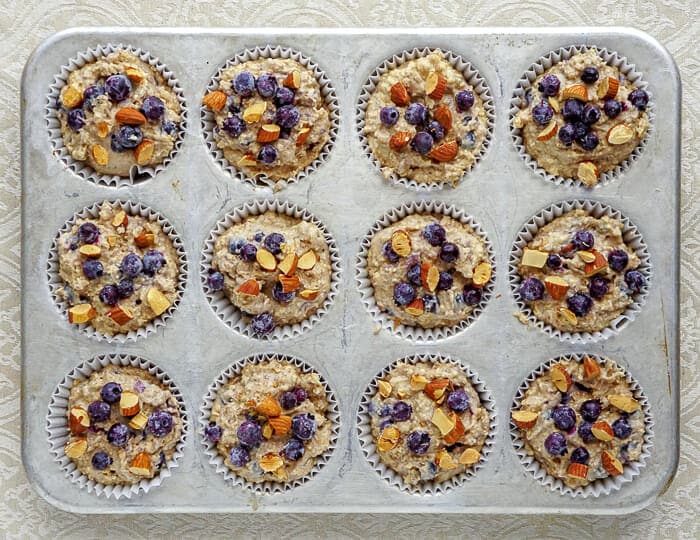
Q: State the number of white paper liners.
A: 12